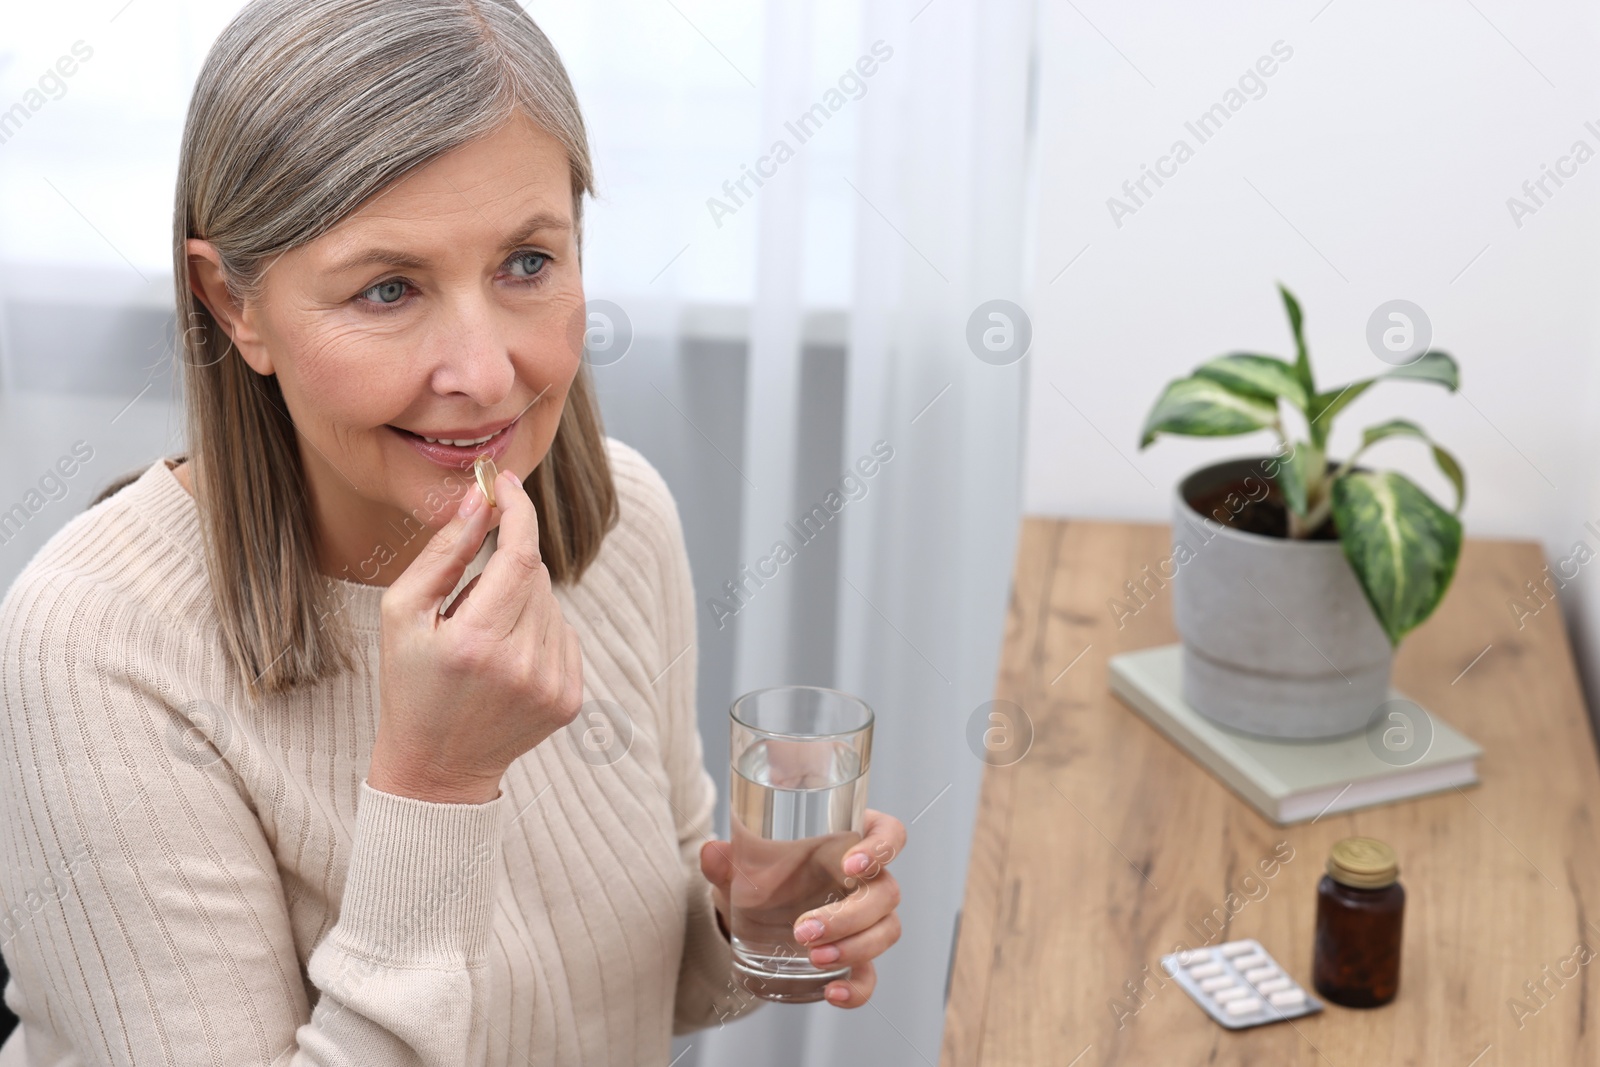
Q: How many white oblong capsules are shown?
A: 10